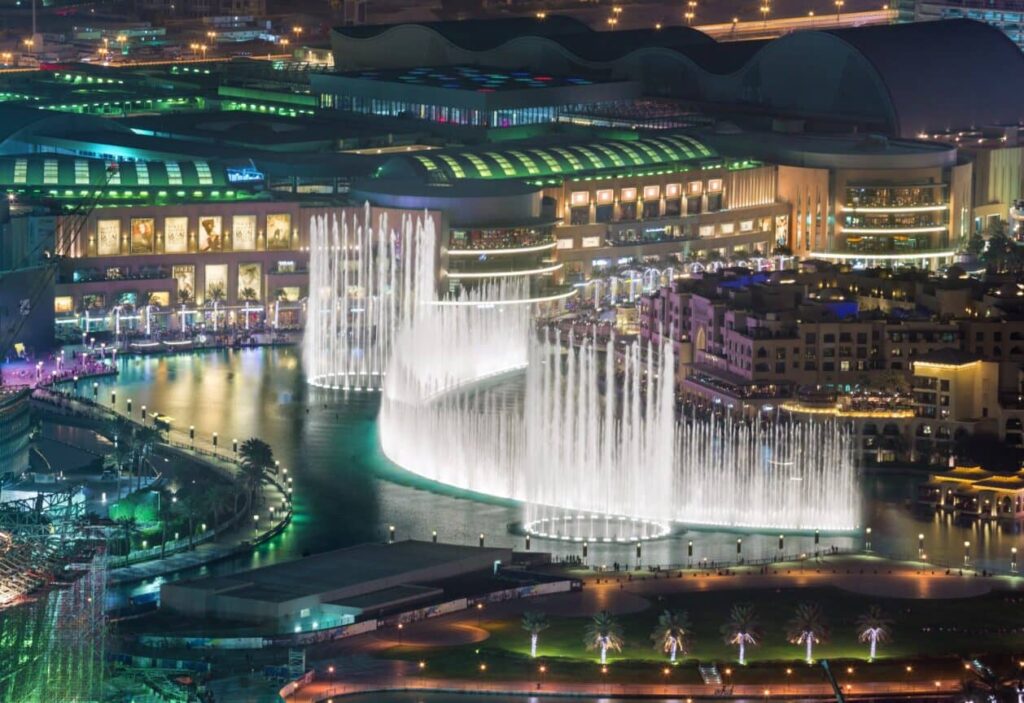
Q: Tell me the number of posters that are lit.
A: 9